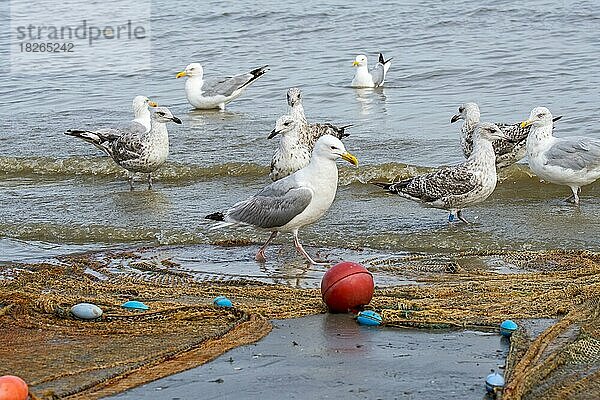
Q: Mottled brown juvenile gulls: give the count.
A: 5